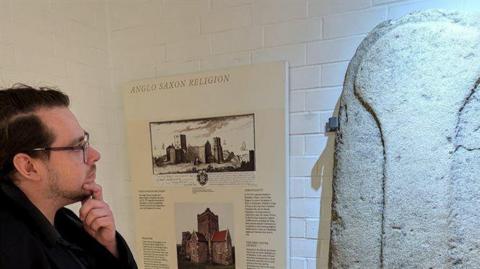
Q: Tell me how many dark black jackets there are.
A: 1